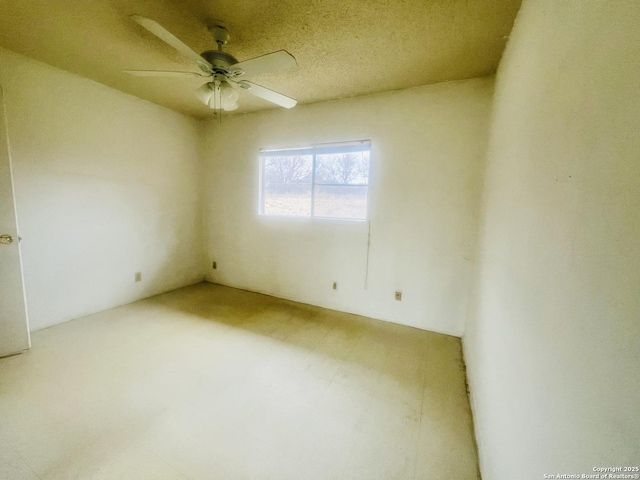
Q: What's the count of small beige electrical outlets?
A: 4